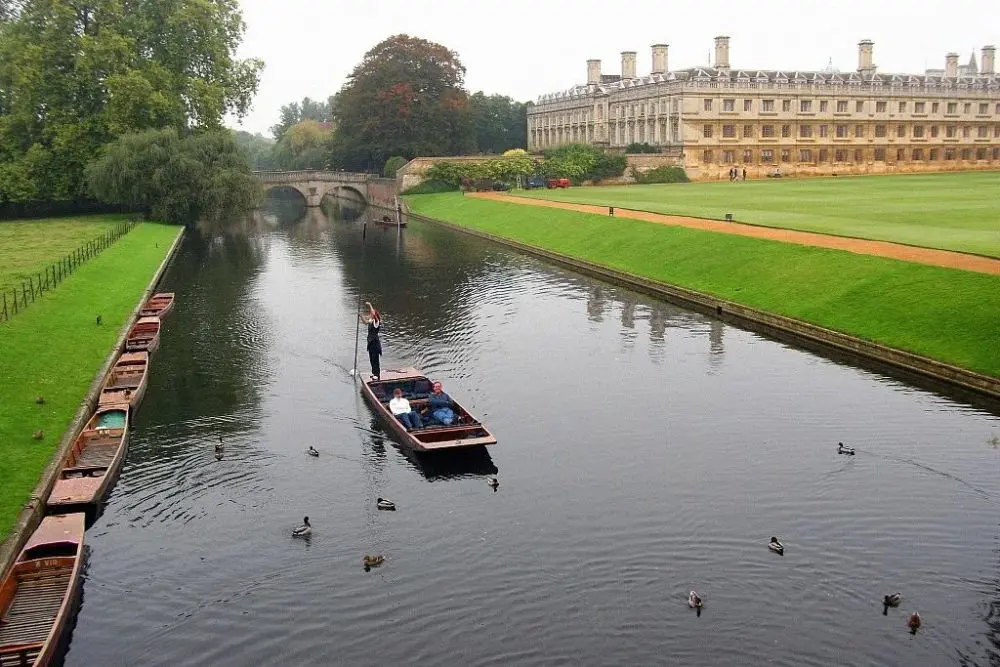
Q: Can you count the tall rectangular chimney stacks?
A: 7